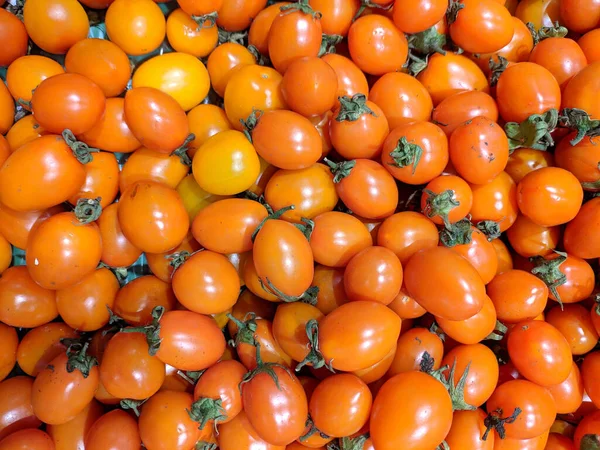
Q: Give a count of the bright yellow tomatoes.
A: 2